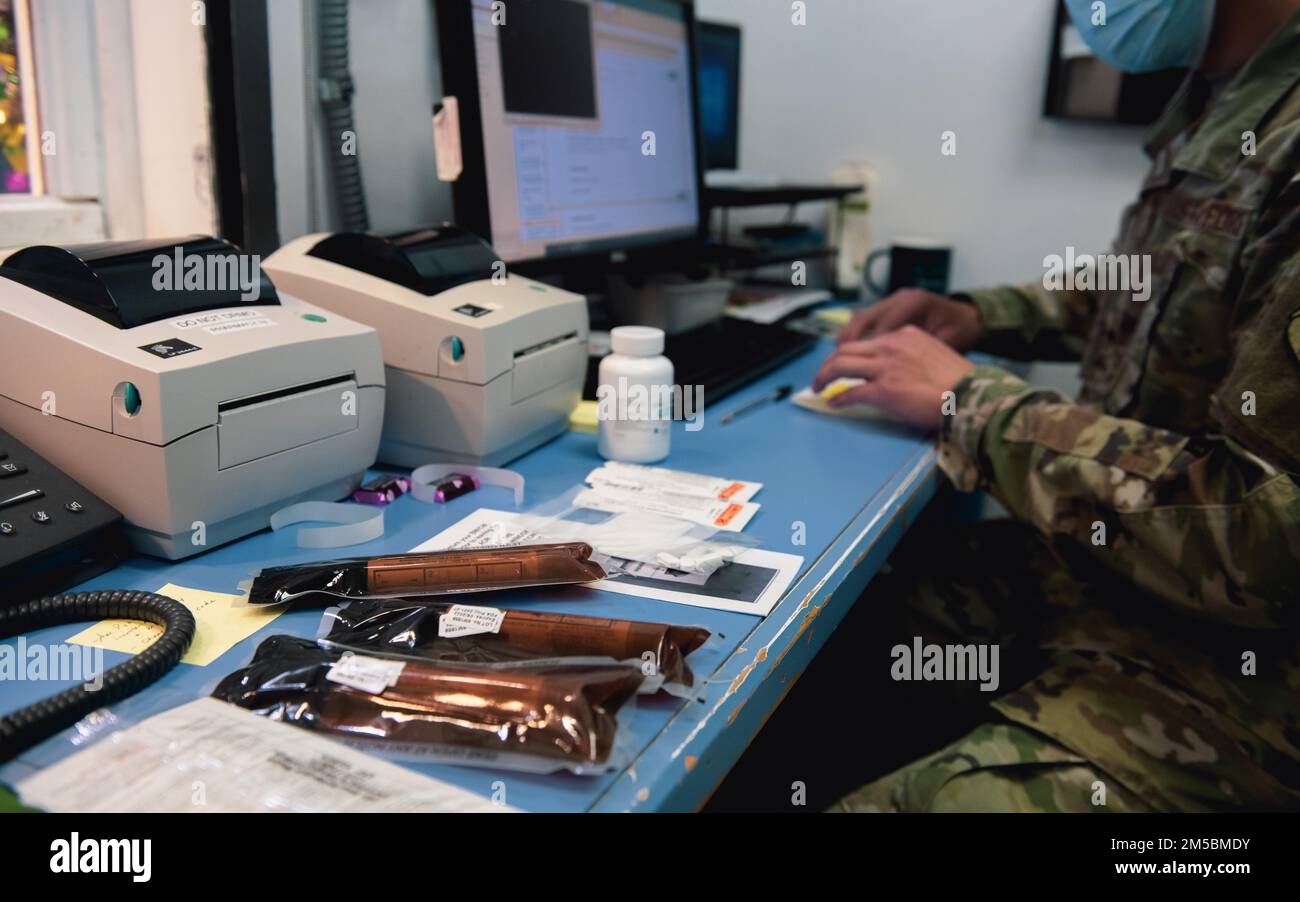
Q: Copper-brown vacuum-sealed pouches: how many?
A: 3